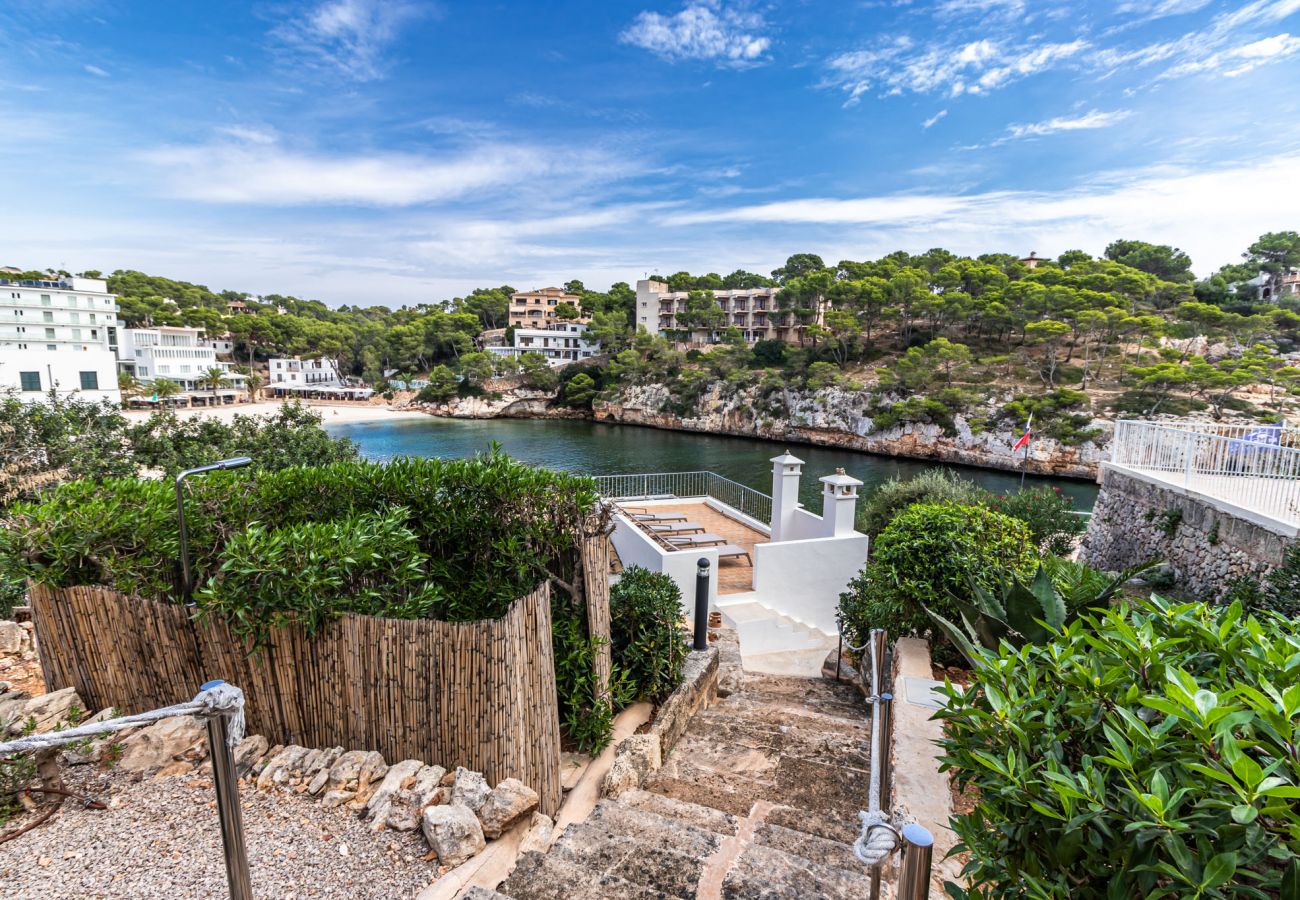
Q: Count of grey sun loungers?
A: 4